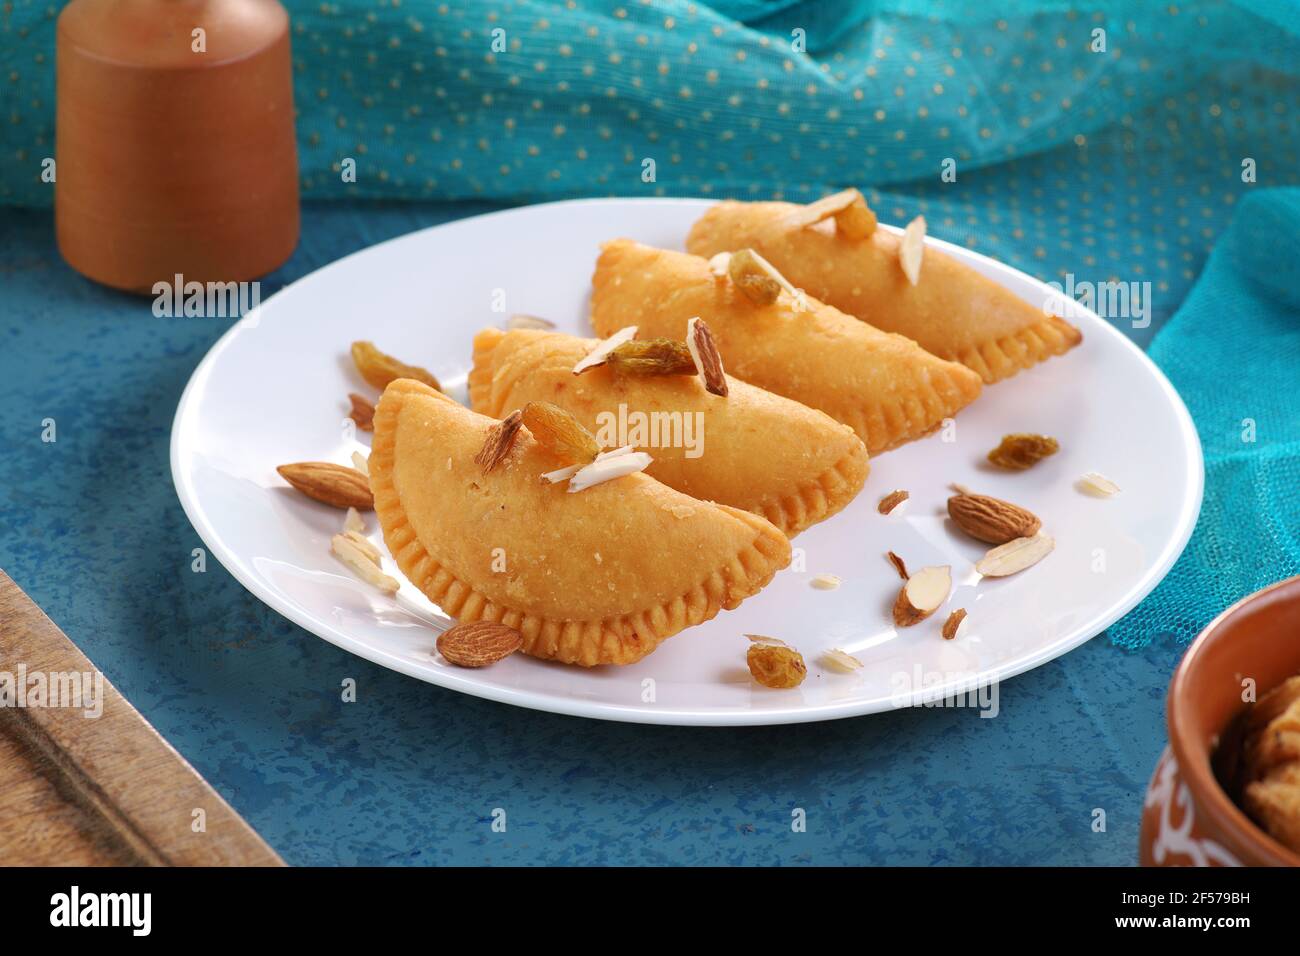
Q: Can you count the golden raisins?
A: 7